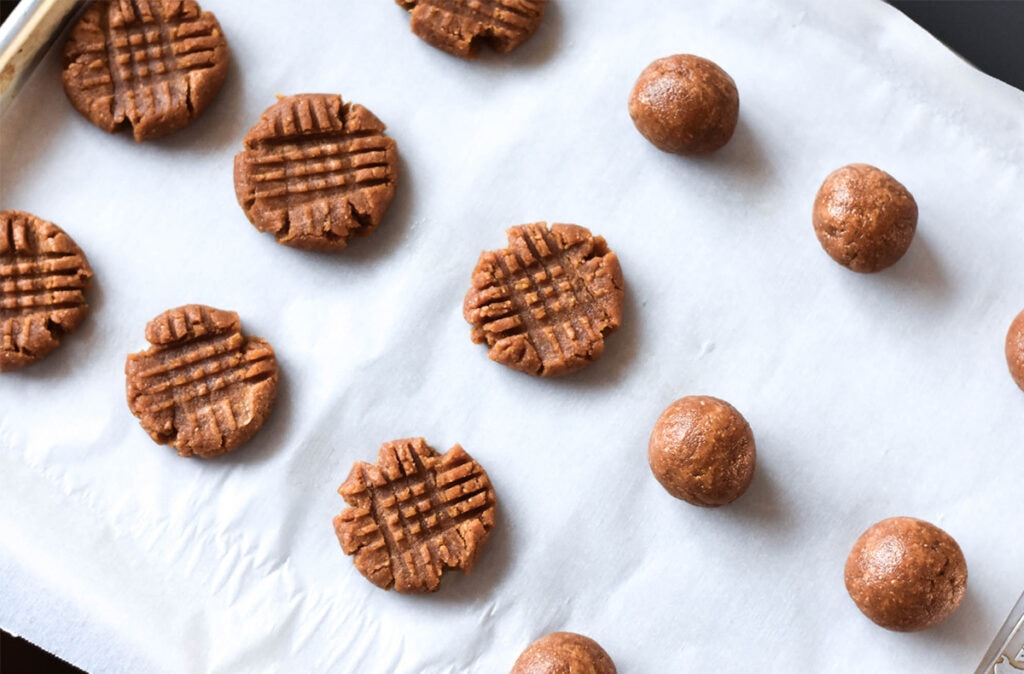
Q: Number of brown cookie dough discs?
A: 7